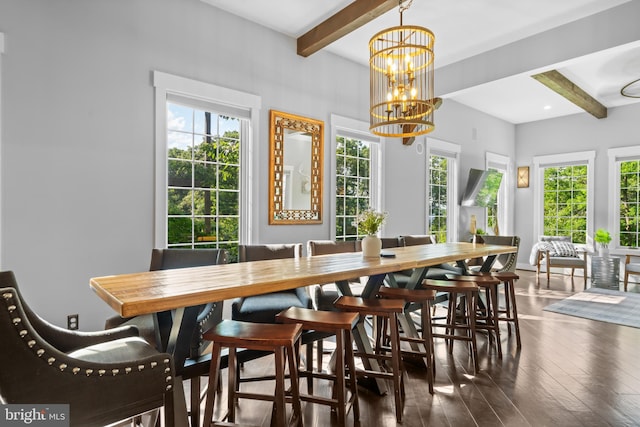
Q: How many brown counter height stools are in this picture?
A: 7